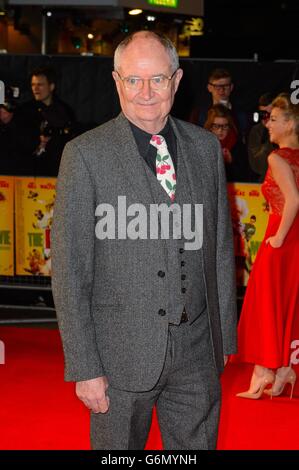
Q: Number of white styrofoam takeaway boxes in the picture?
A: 0